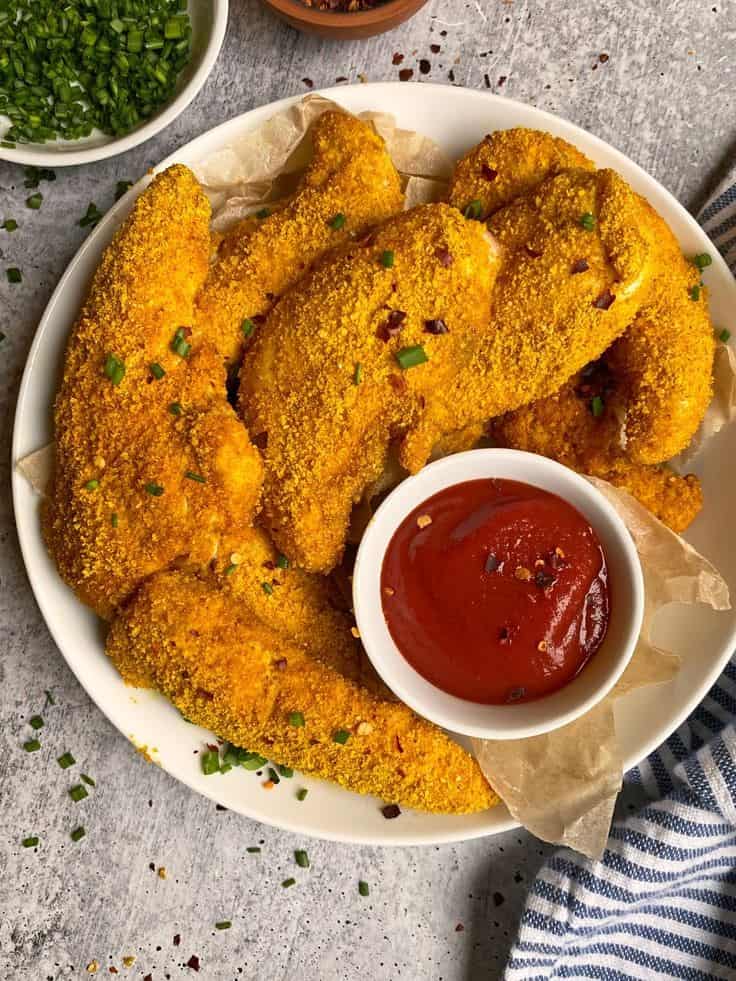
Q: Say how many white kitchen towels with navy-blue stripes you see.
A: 1